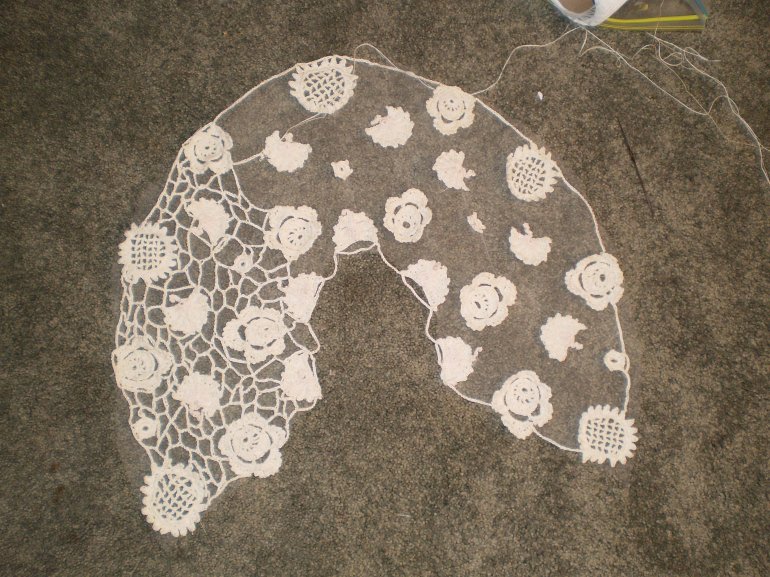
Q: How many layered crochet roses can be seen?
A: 10